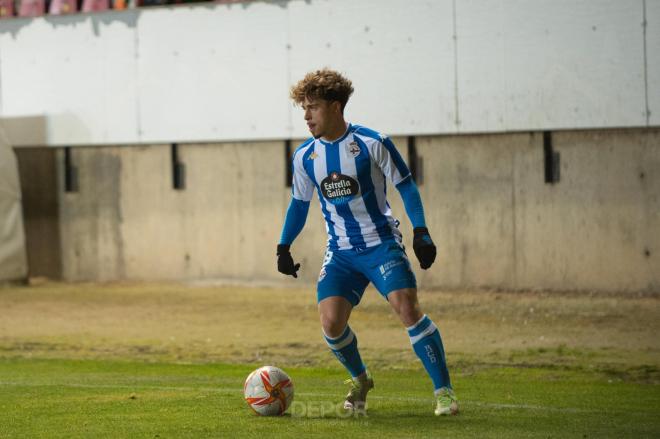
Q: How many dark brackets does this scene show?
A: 5